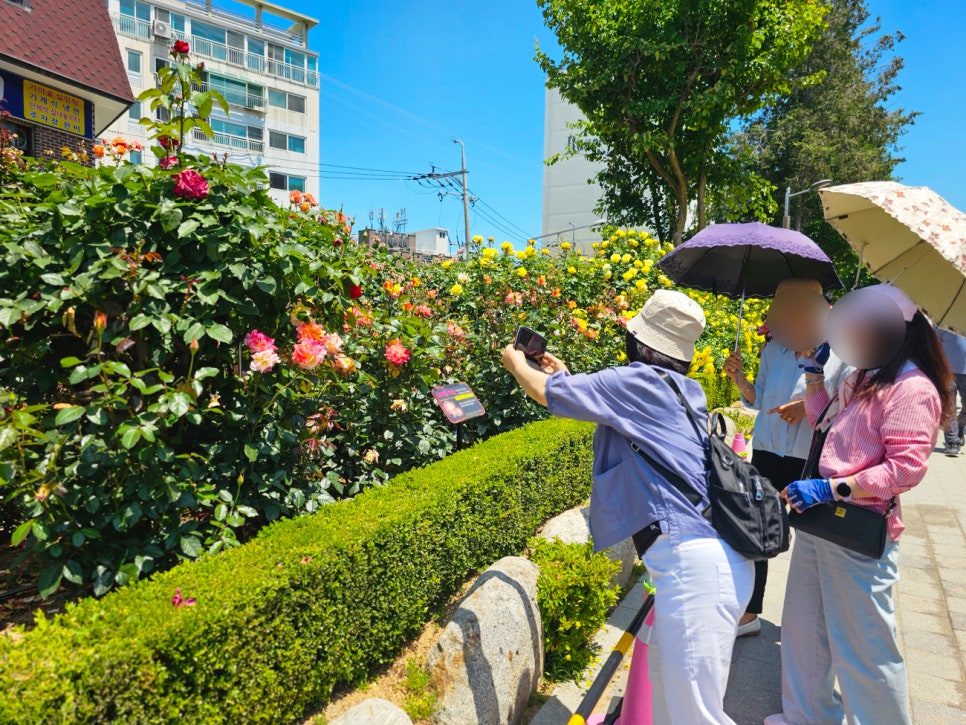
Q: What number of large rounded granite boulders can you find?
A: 3